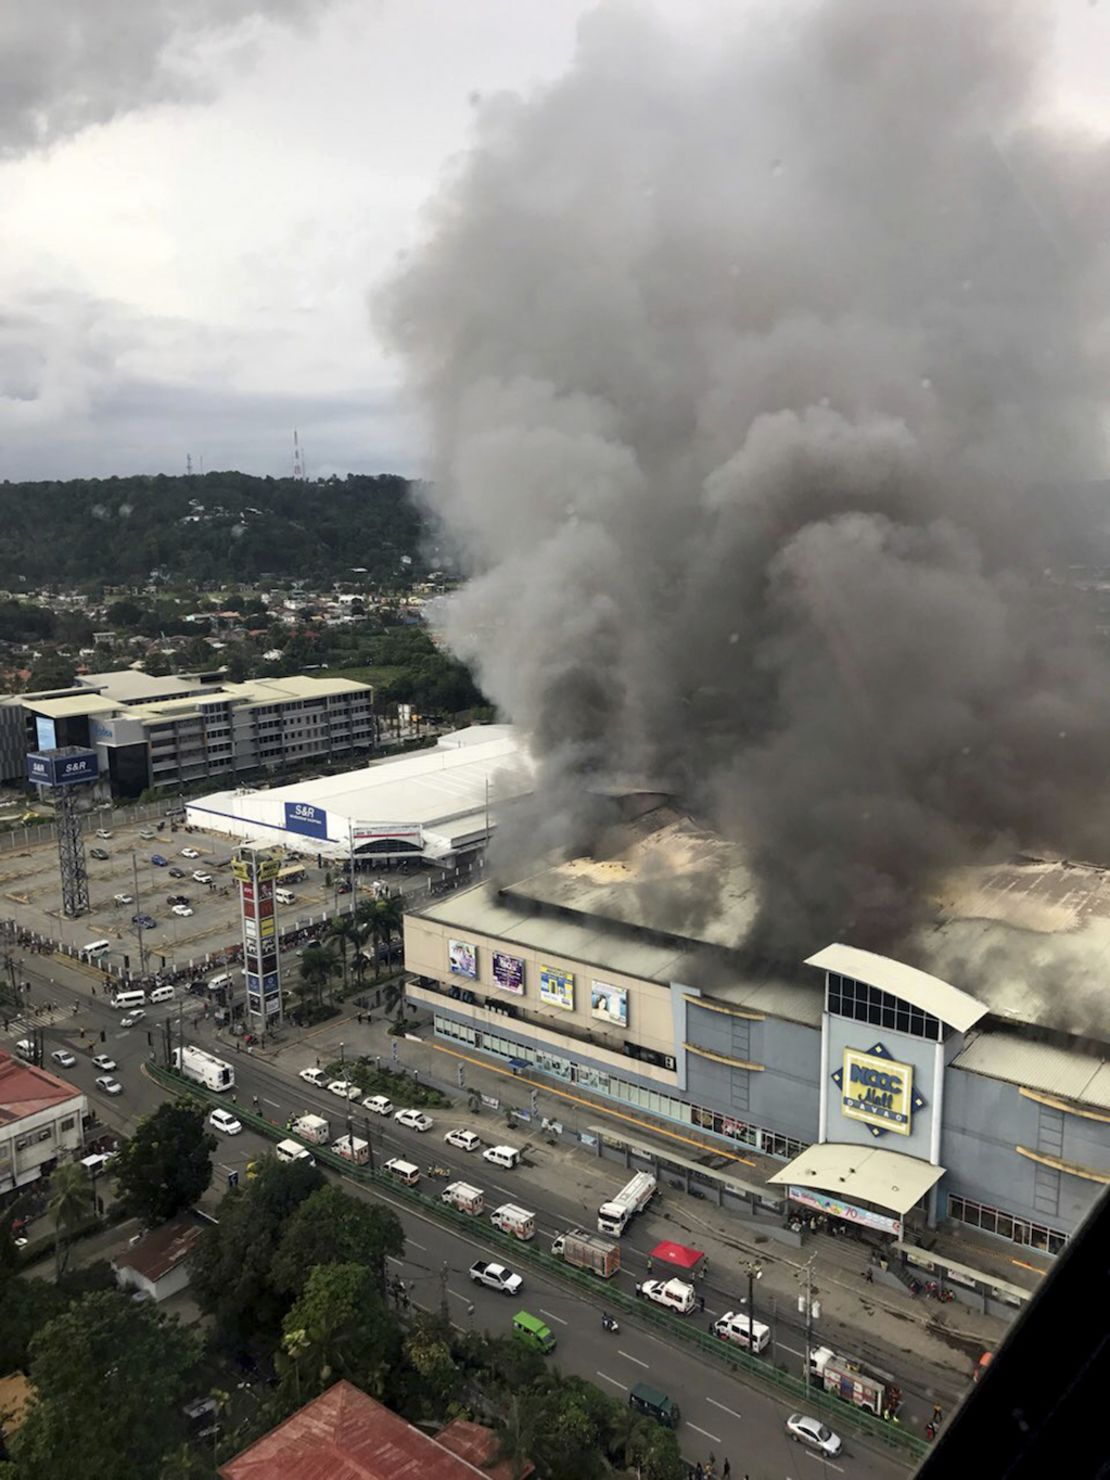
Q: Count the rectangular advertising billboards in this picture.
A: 4